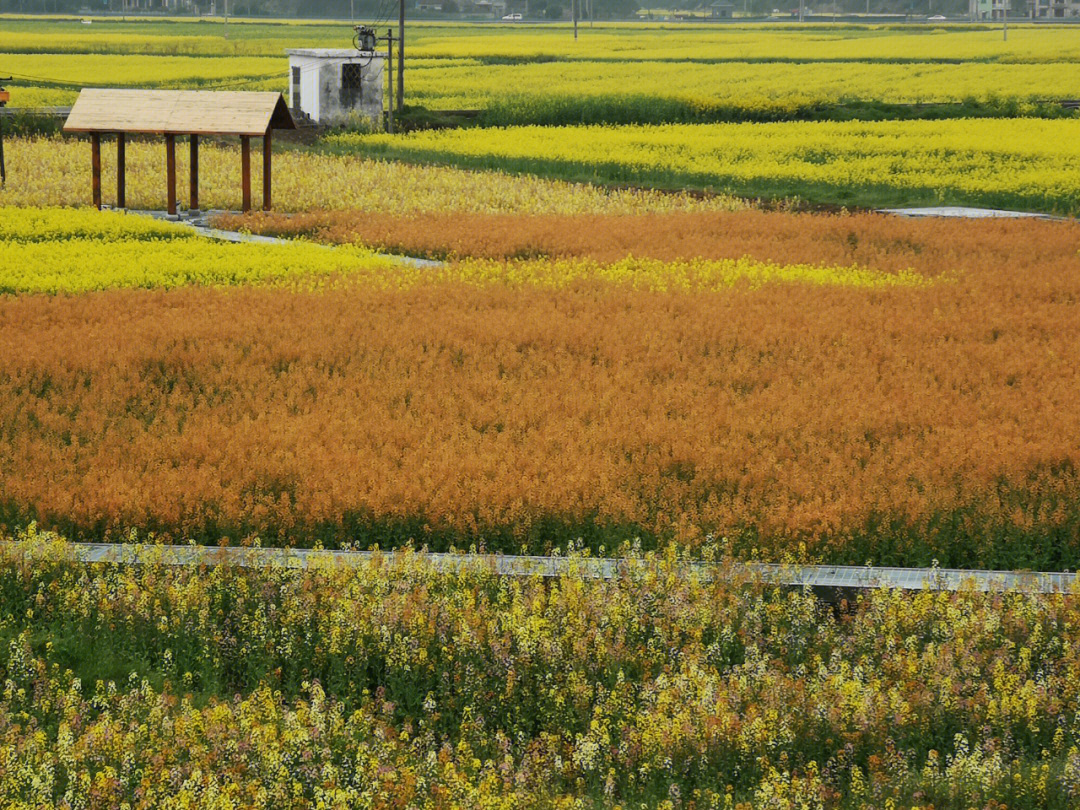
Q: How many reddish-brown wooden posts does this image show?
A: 6